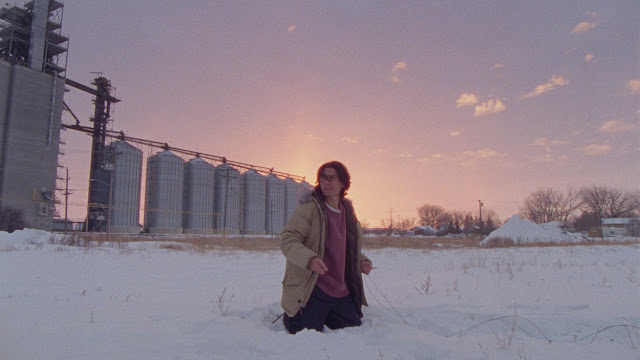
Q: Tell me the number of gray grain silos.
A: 8